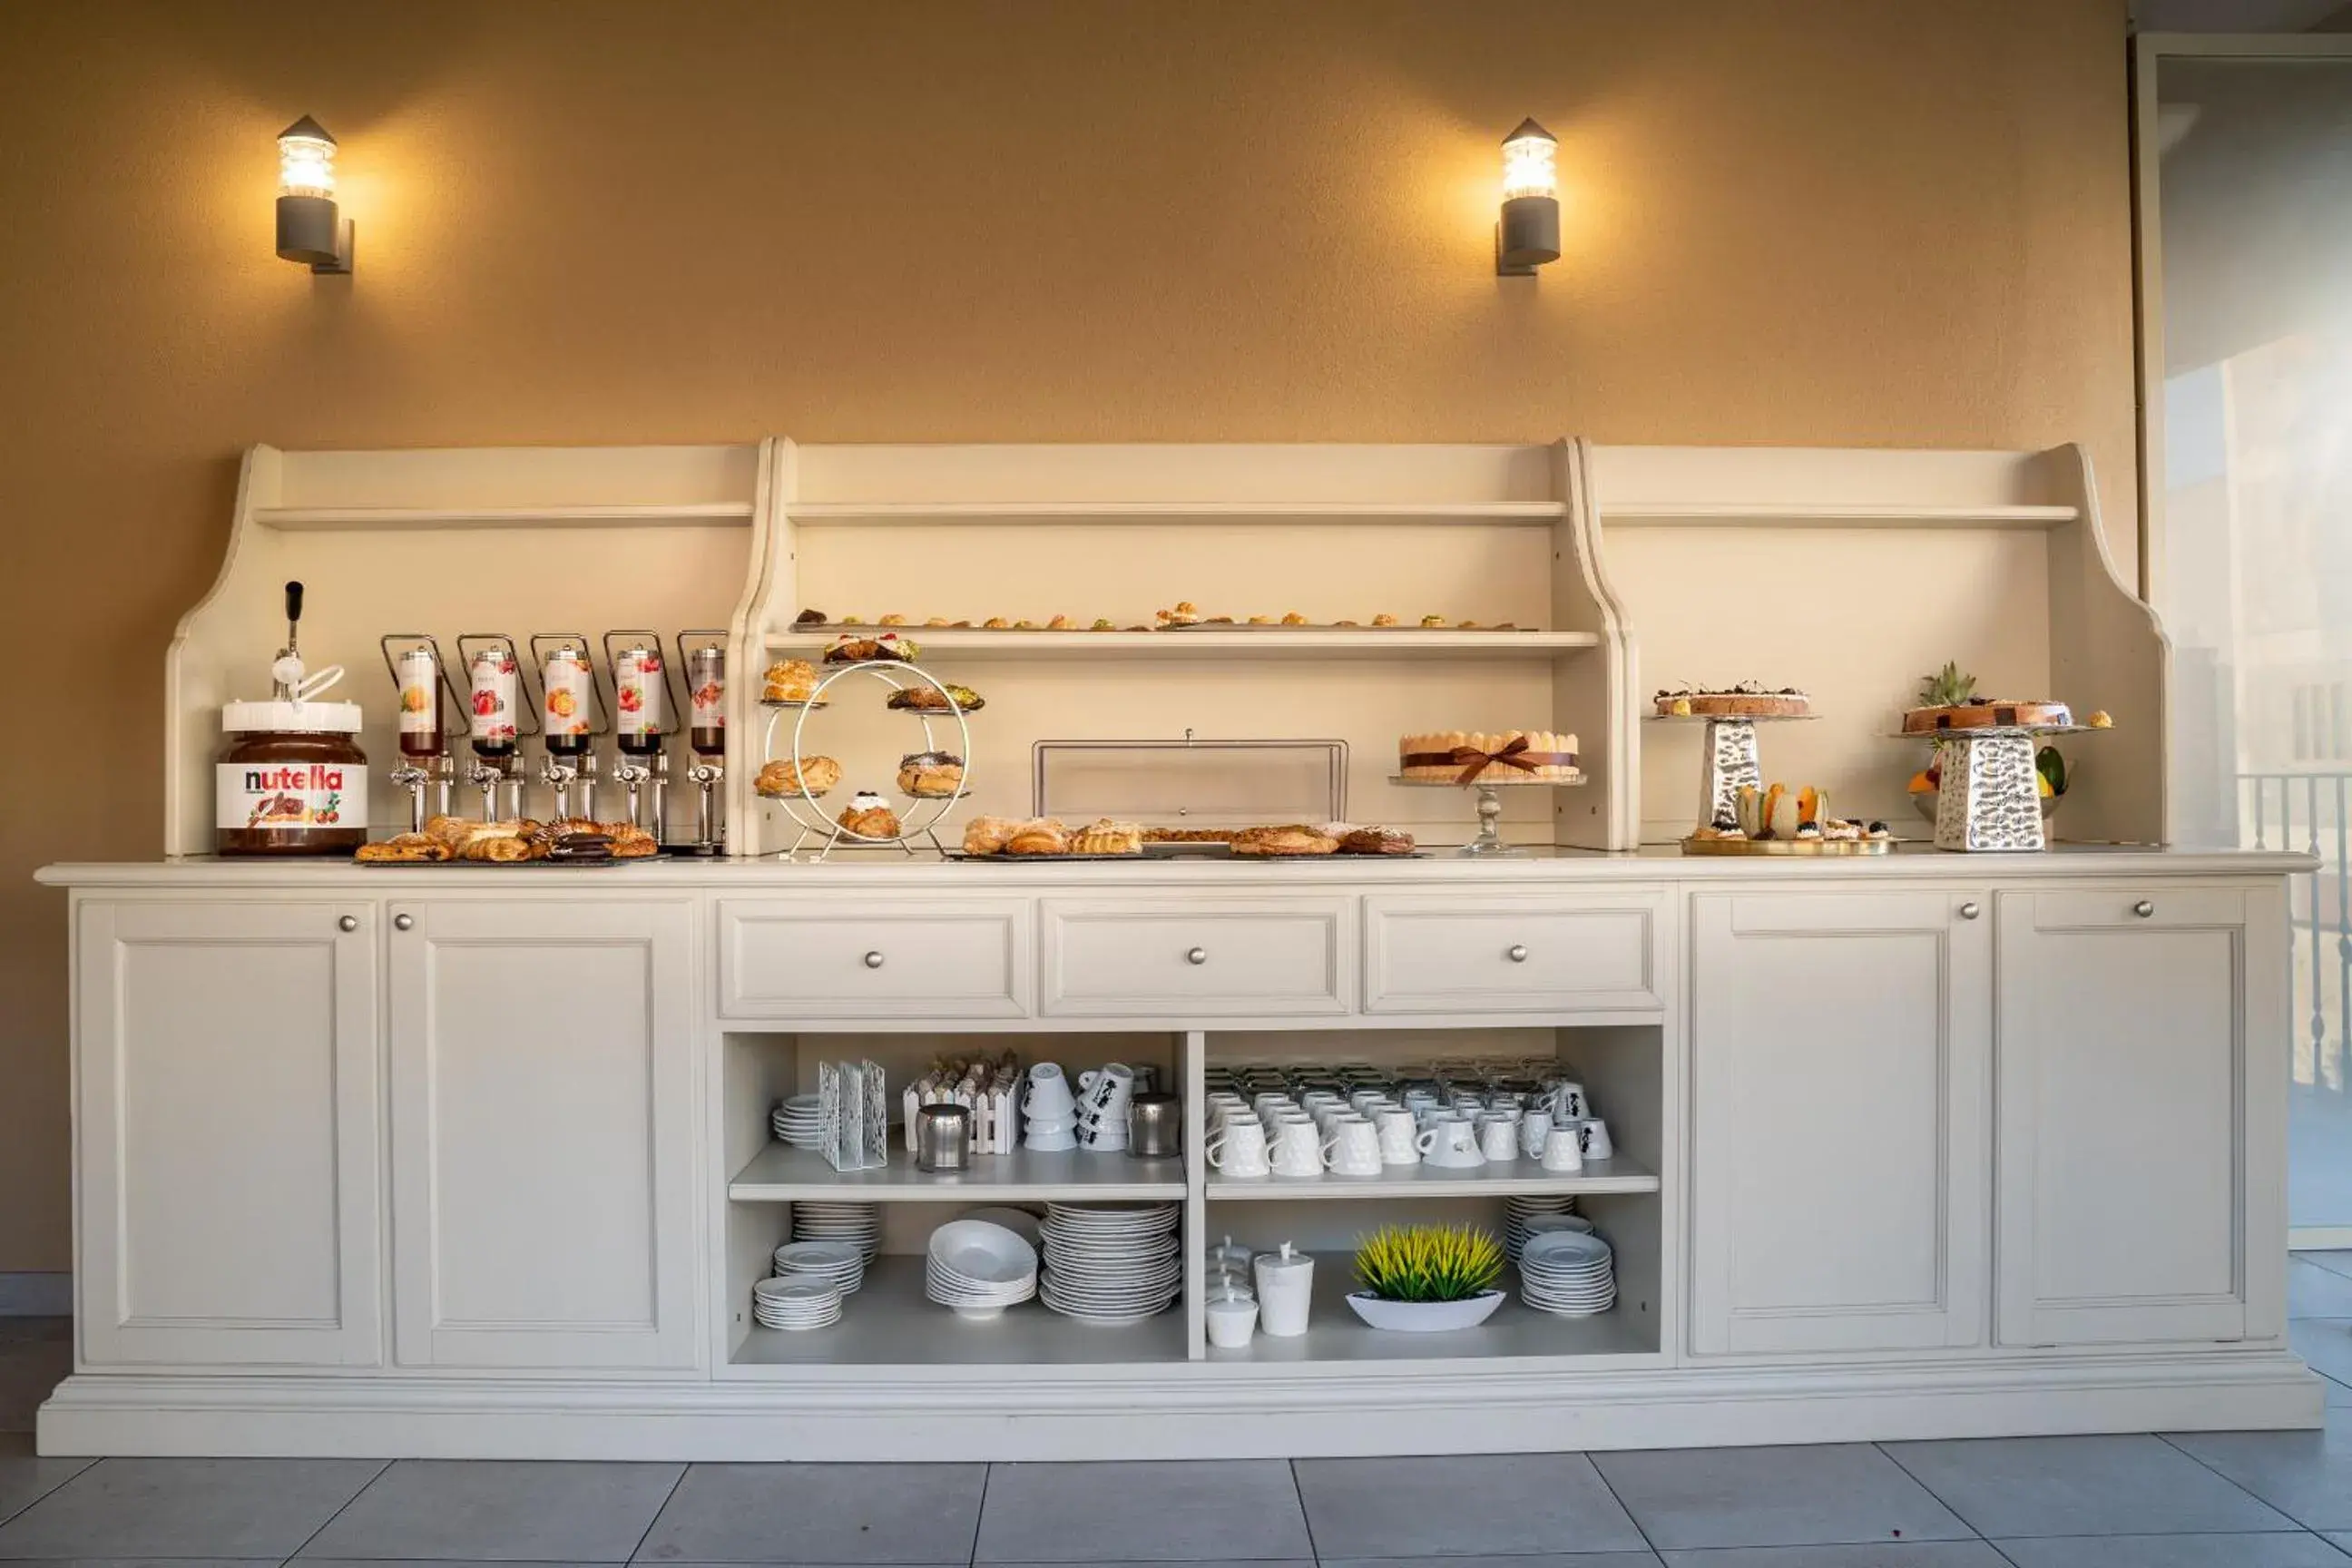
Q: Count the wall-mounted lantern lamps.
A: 2